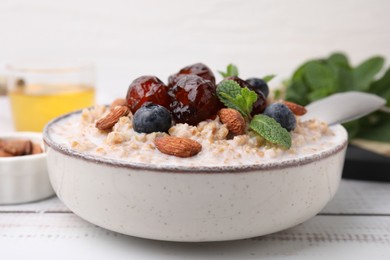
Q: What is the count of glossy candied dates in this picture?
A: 4